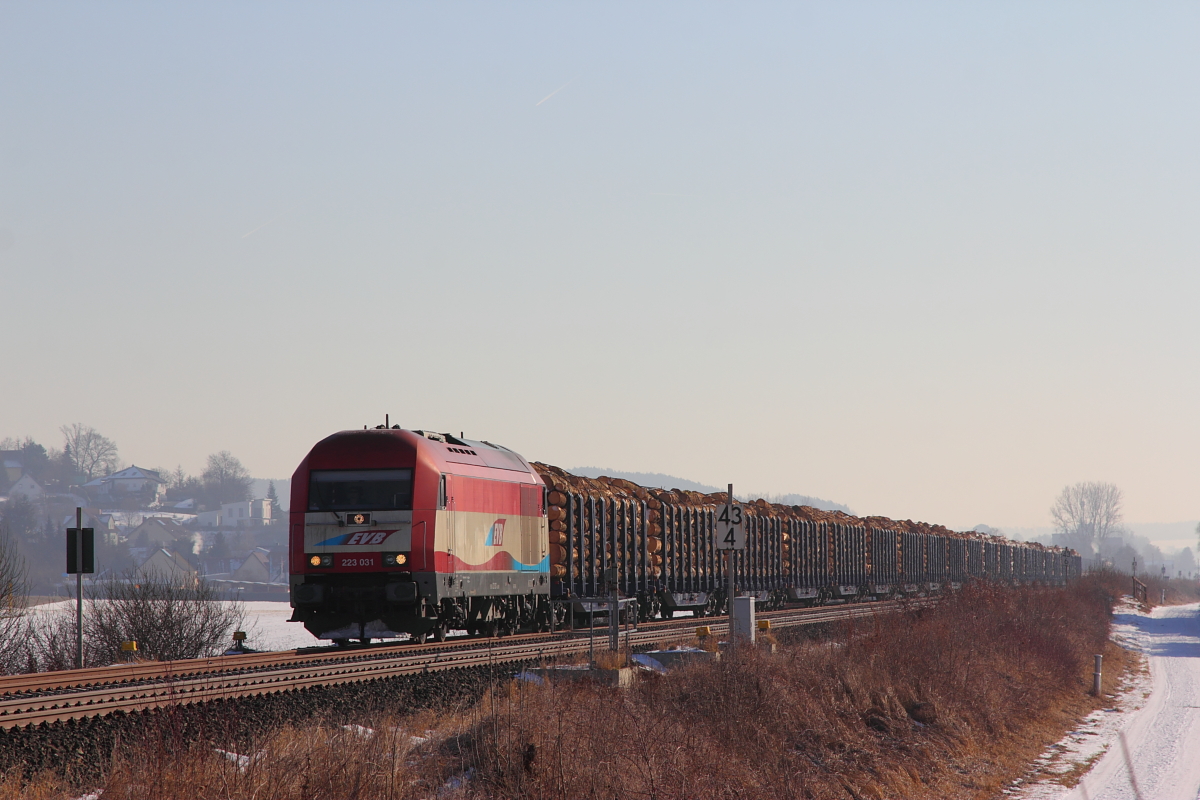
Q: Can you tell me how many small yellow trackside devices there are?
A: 4